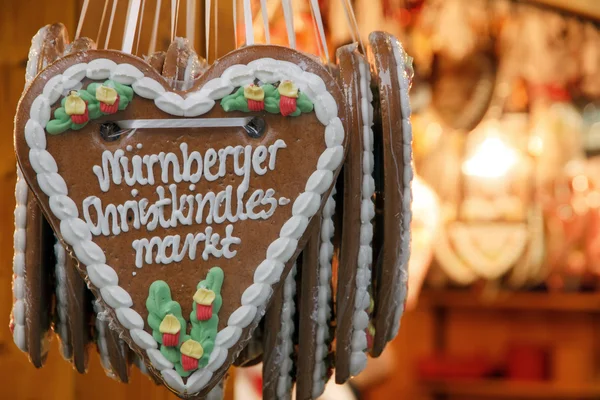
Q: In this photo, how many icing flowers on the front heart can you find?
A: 7